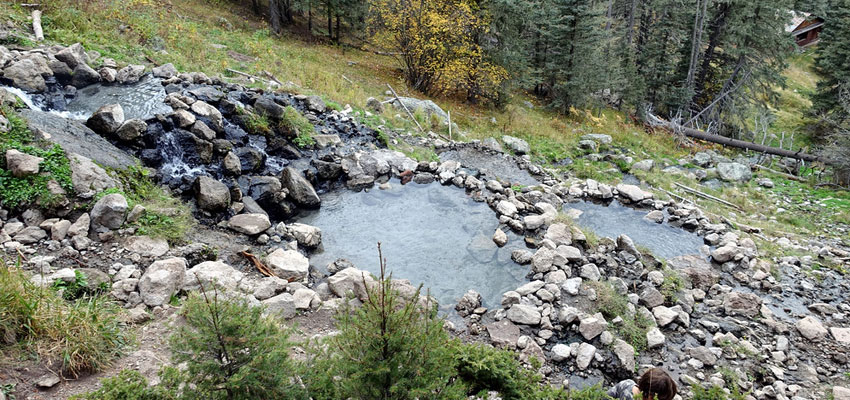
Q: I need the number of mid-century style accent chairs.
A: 0